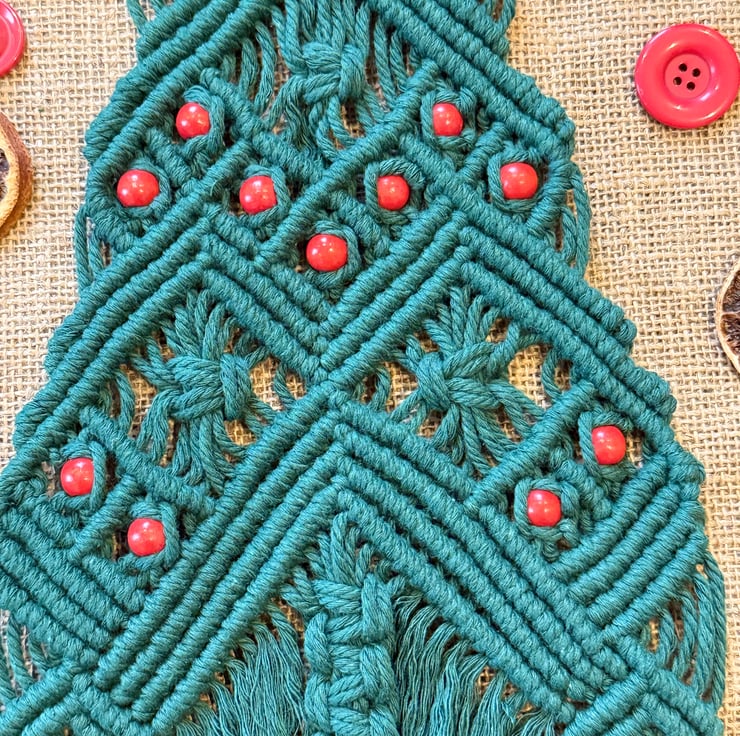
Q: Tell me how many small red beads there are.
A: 11